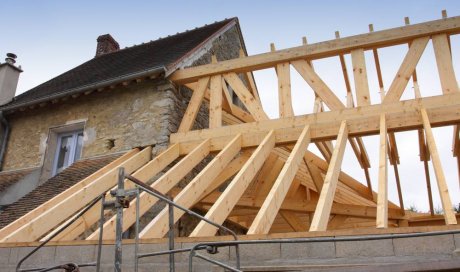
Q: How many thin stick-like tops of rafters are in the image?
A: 8